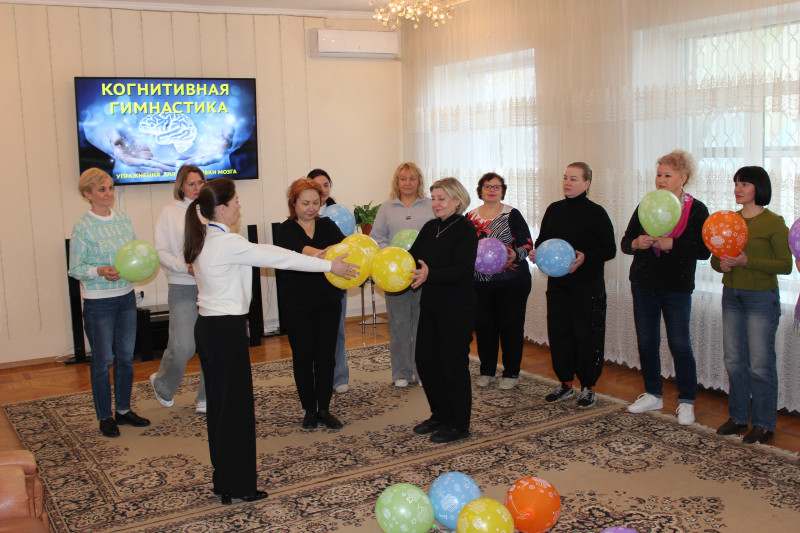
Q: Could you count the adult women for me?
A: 11